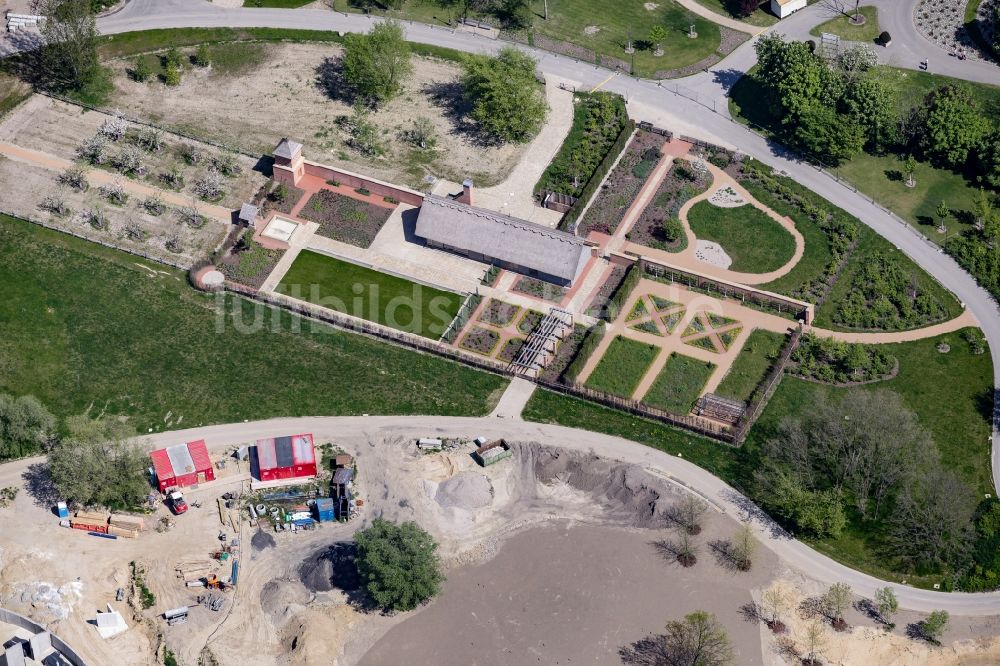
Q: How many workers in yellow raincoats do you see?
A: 0